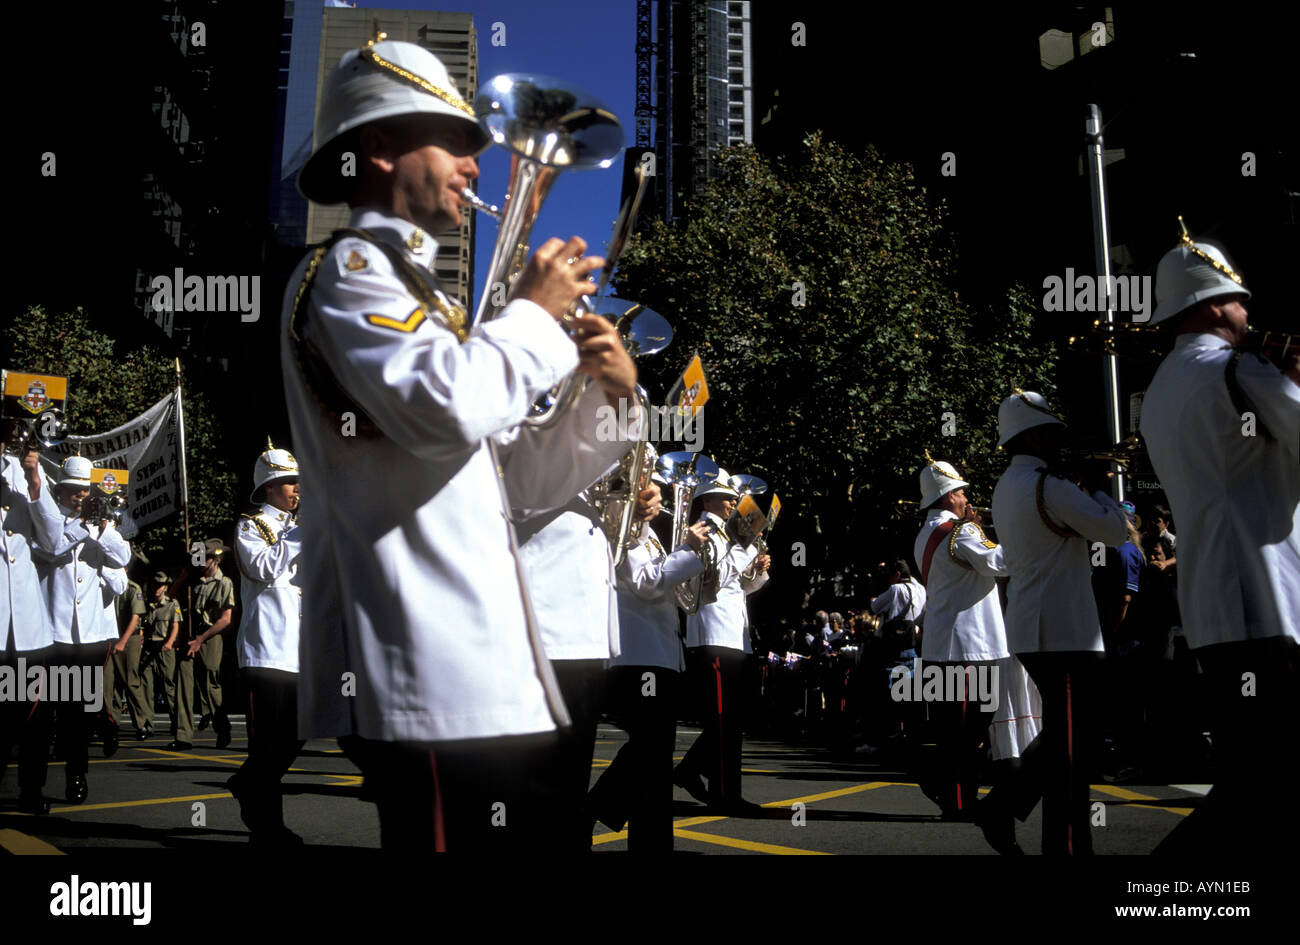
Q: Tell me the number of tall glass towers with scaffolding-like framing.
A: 1